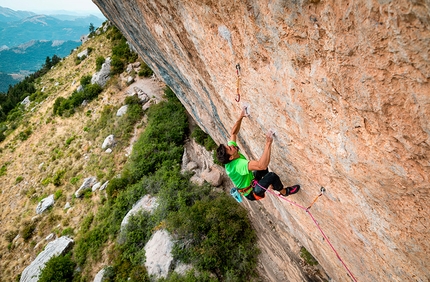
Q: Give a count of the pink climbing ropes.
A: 1